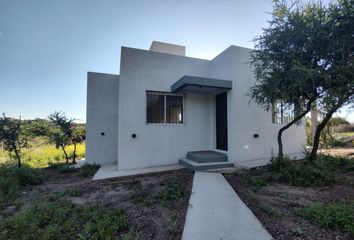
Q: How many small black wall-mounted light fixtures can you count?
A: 3